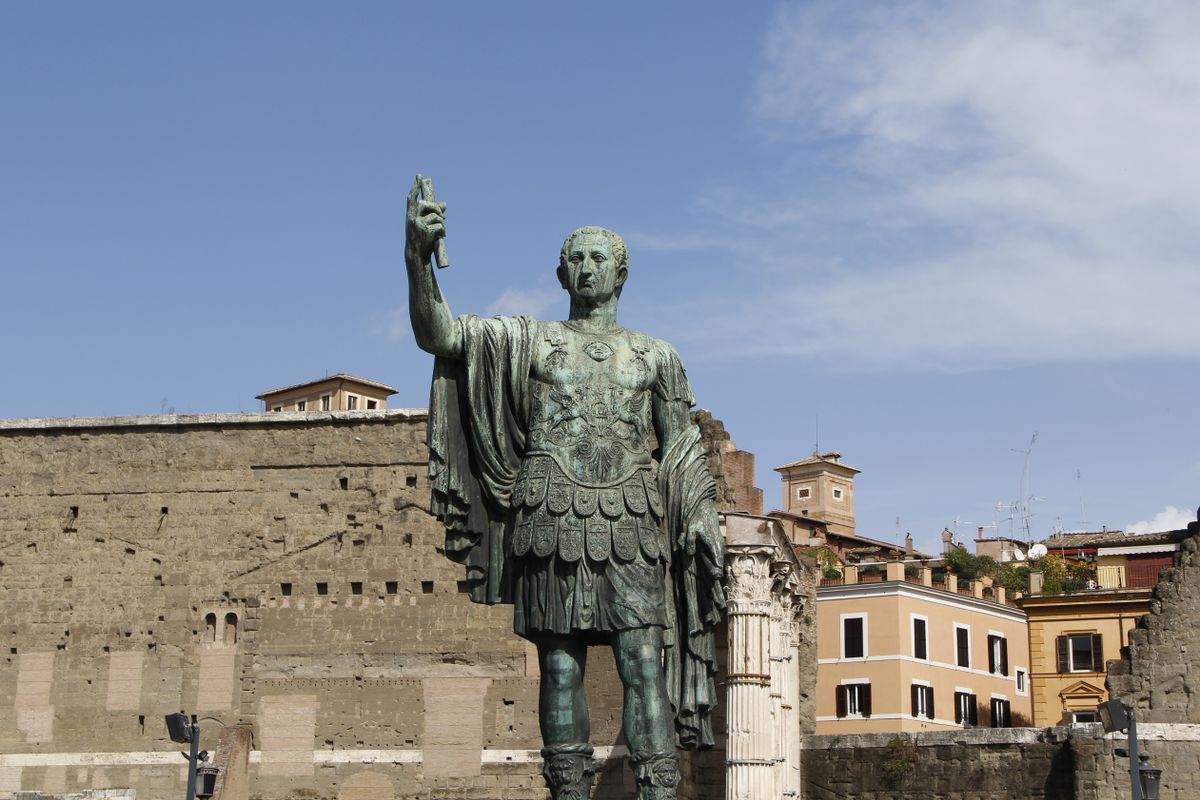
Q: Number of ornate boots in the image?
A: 2